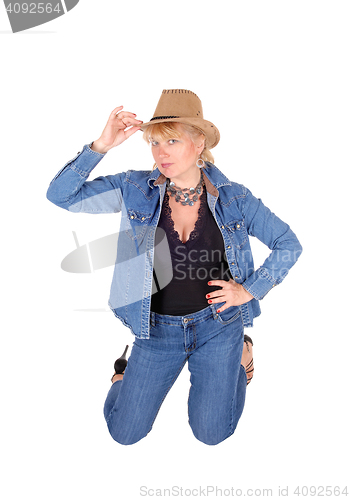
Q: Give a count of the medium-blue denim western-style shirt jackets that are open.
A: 1